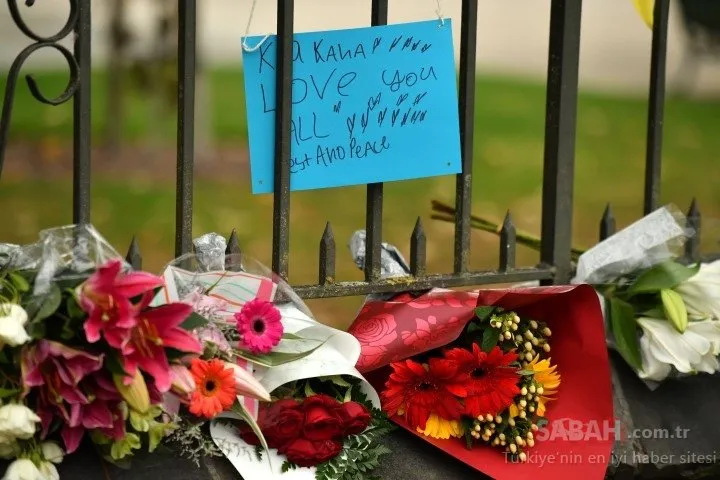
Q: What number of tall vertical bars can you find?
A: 7